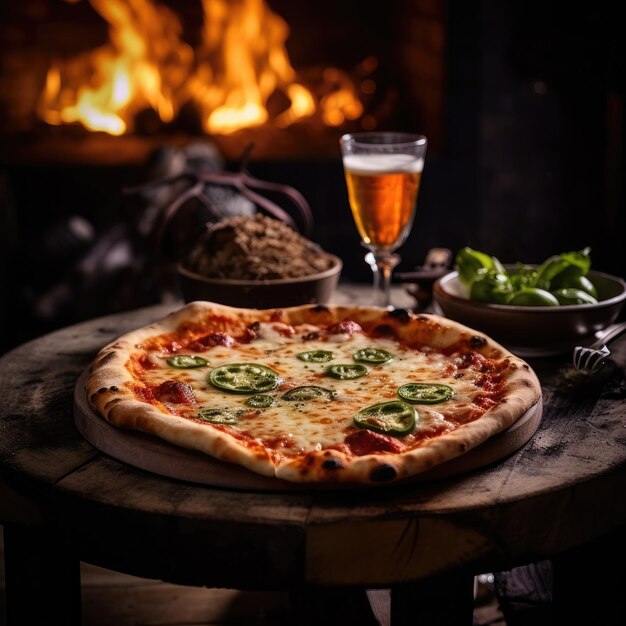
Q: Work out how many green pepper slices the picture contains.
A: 10